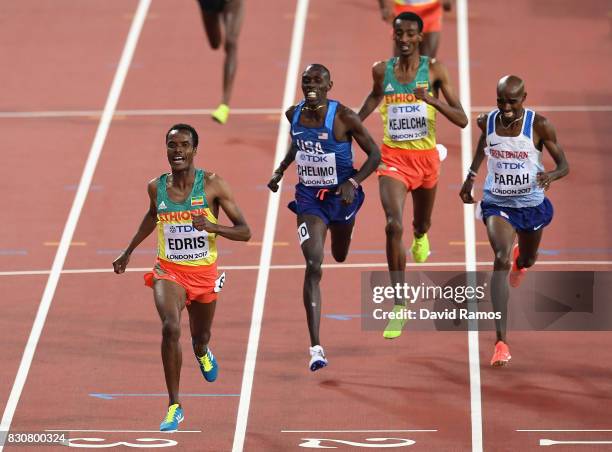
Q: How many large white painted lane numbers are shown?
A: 3